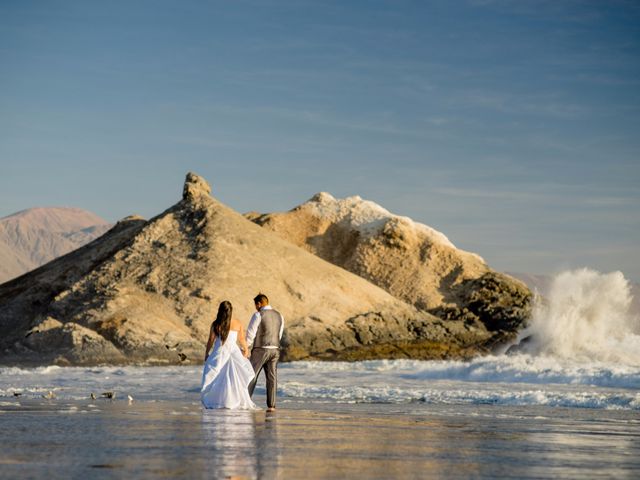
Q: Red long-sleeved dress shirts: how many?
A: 0